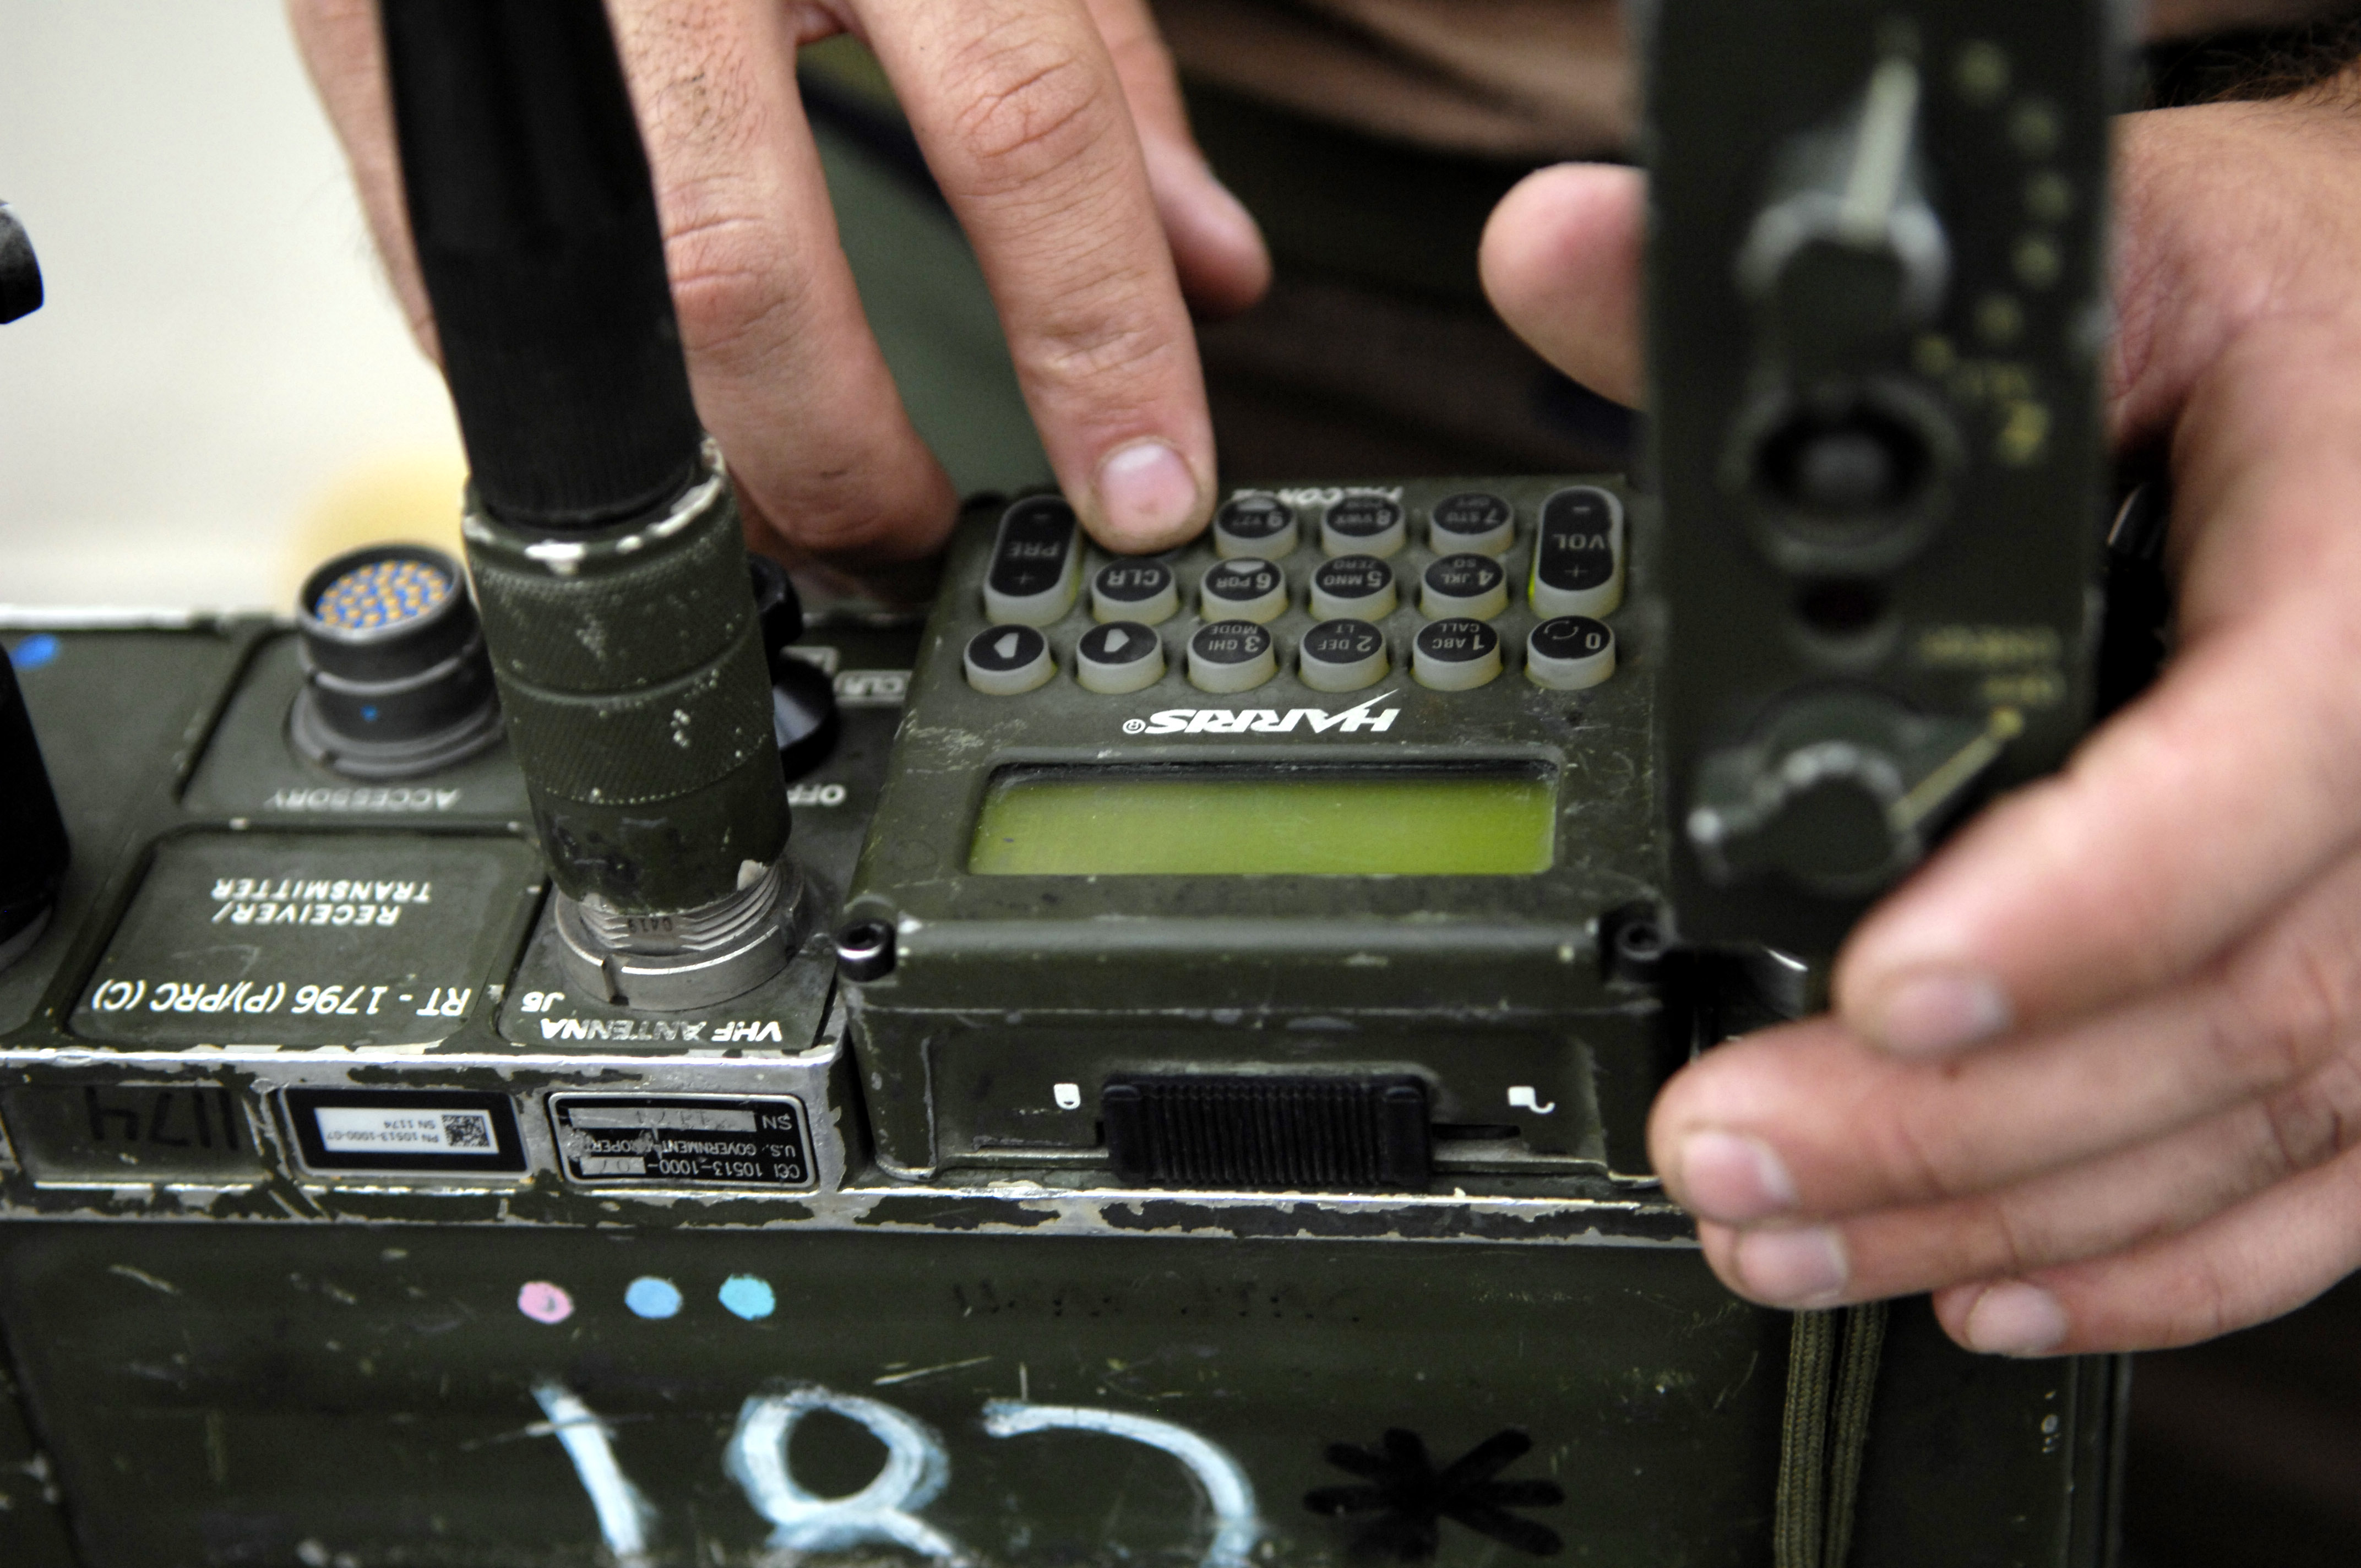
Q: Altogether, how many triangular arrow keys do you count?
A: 2